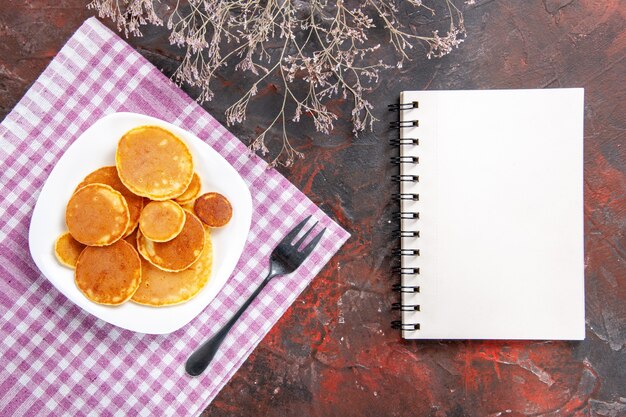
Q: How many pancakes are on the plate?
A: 10